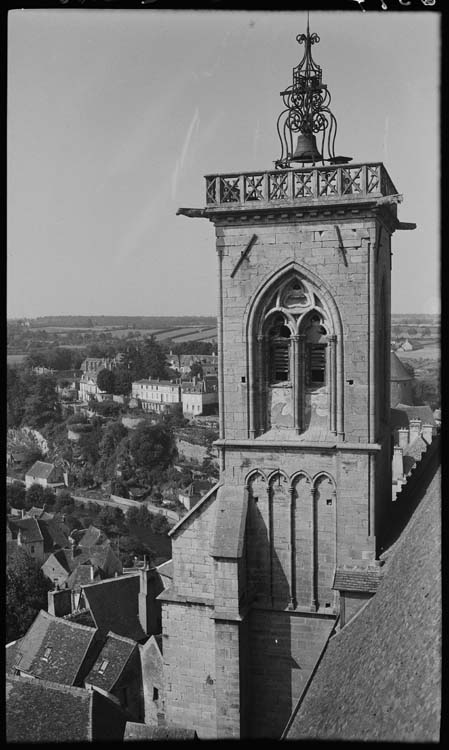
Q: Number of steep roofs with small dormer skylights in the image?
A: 2